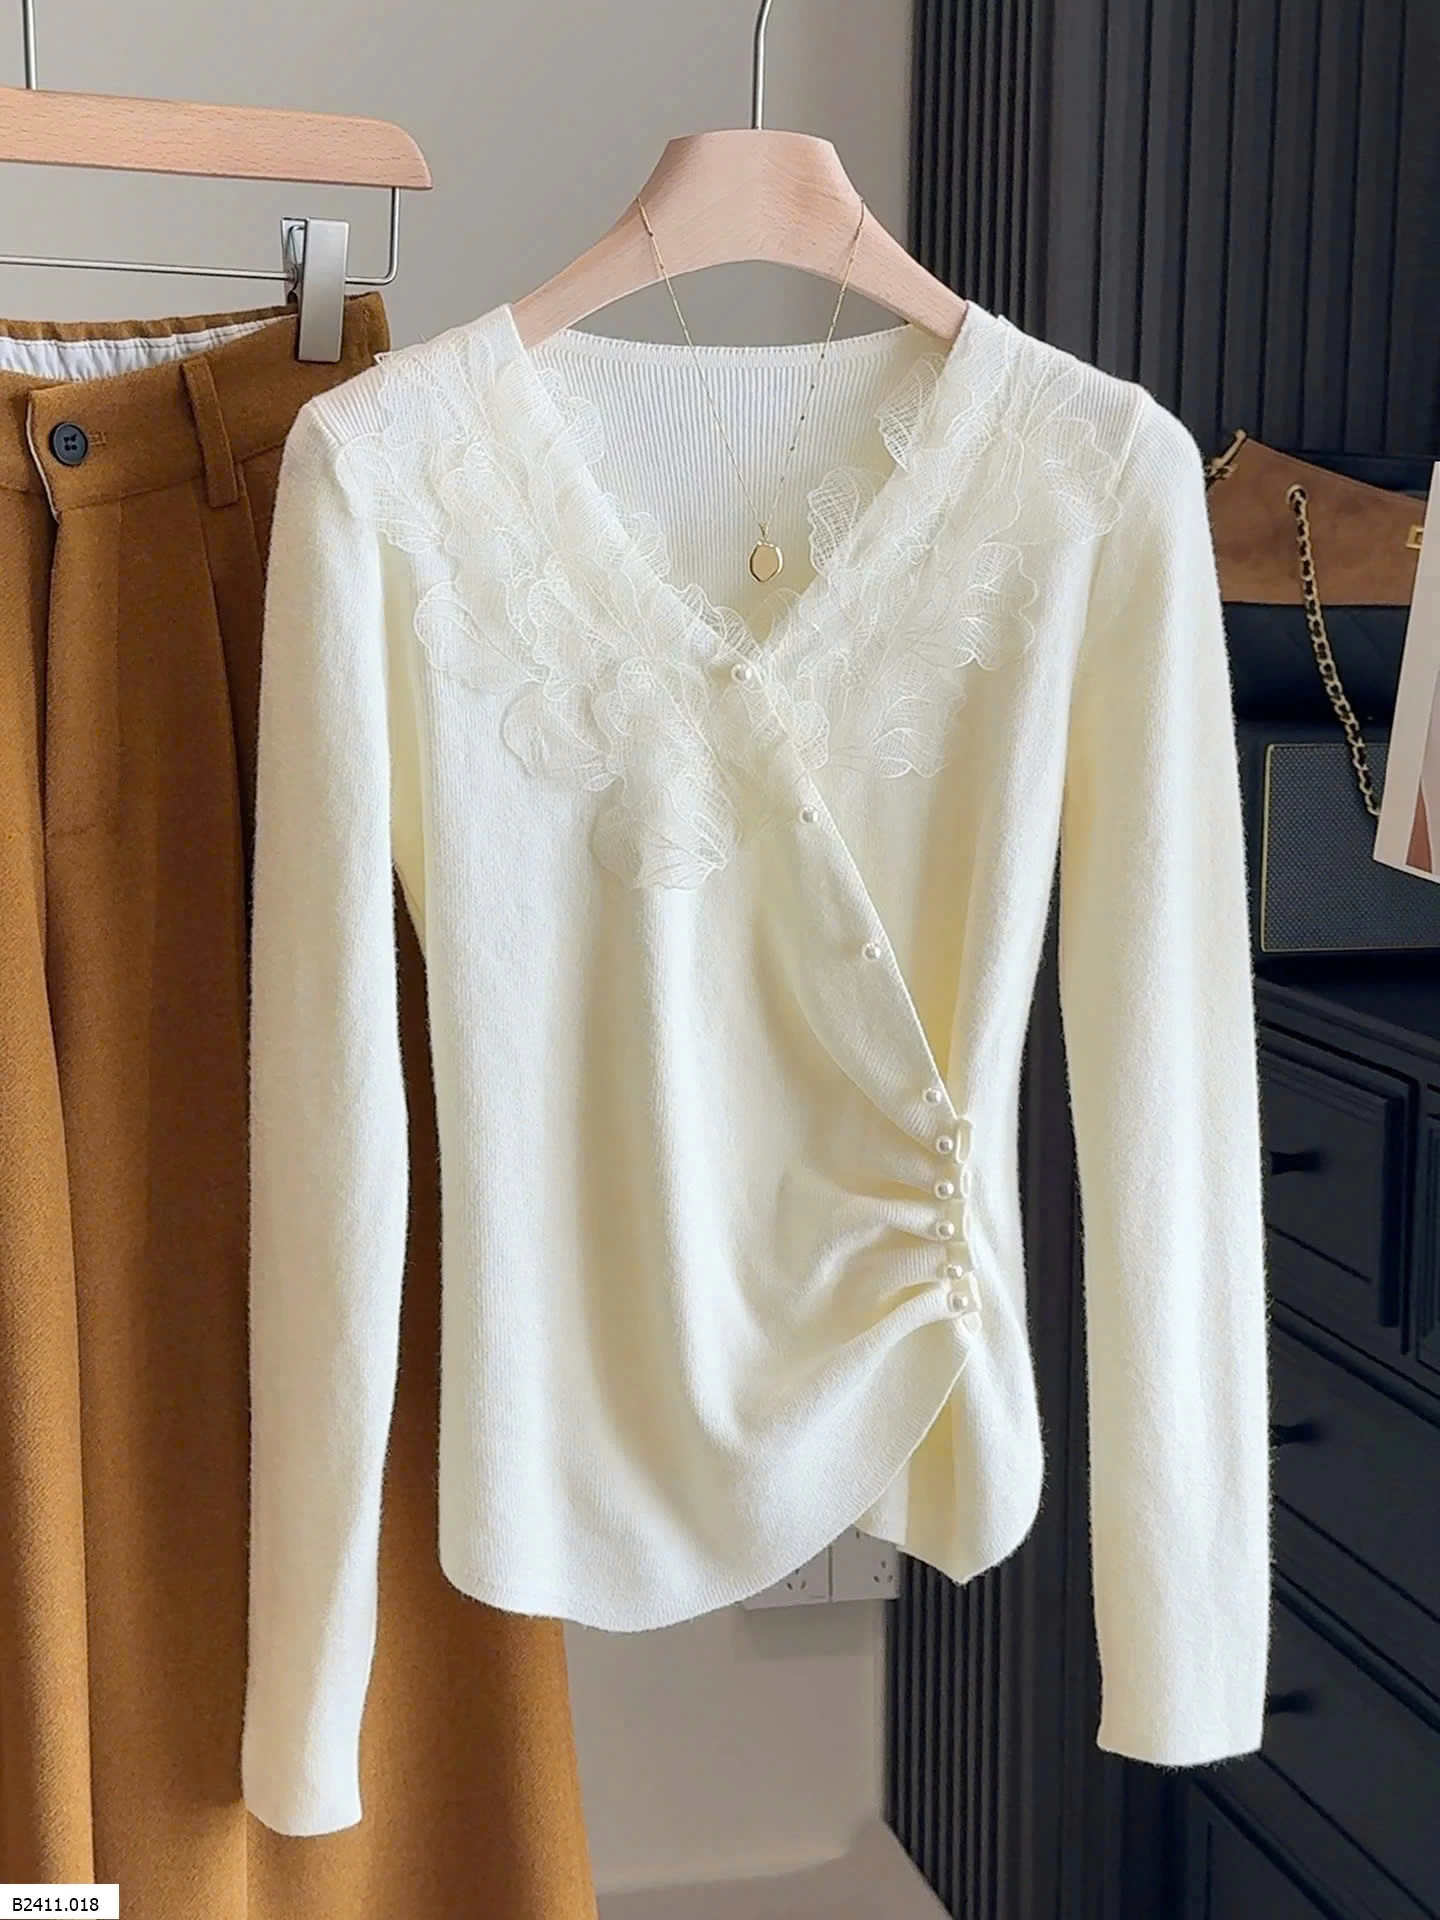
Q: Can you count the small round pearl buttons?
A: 9